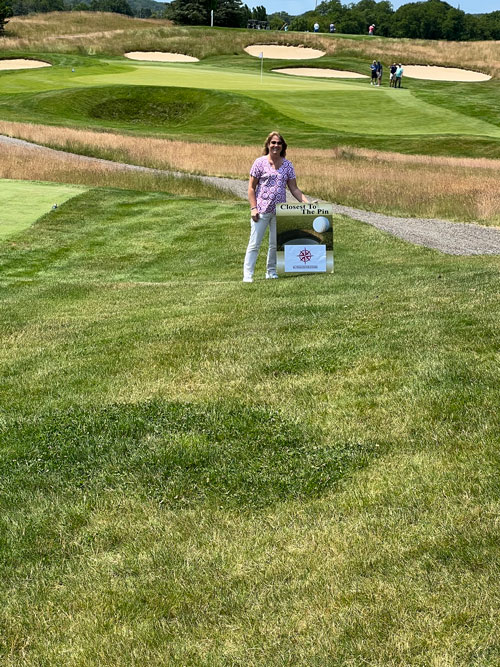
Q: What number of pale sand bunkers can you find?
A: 5